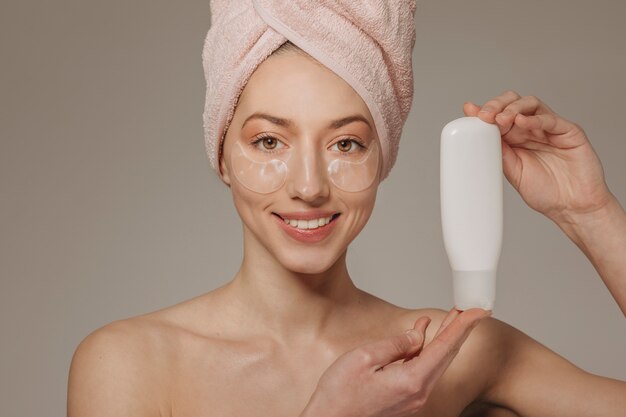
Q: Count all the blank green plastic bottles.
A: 0